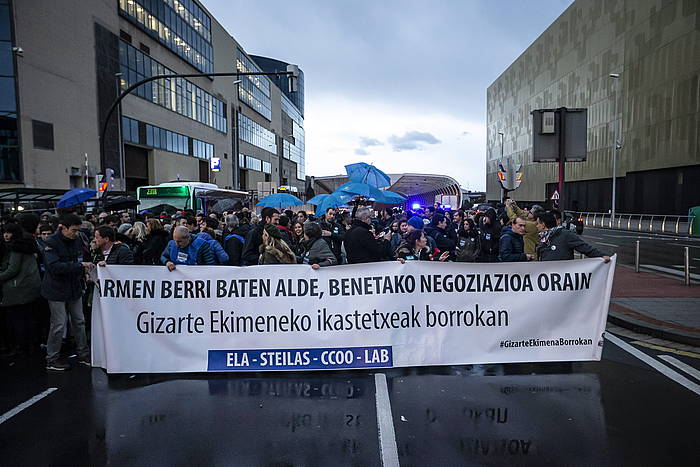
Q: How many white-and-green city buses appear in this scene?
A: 1